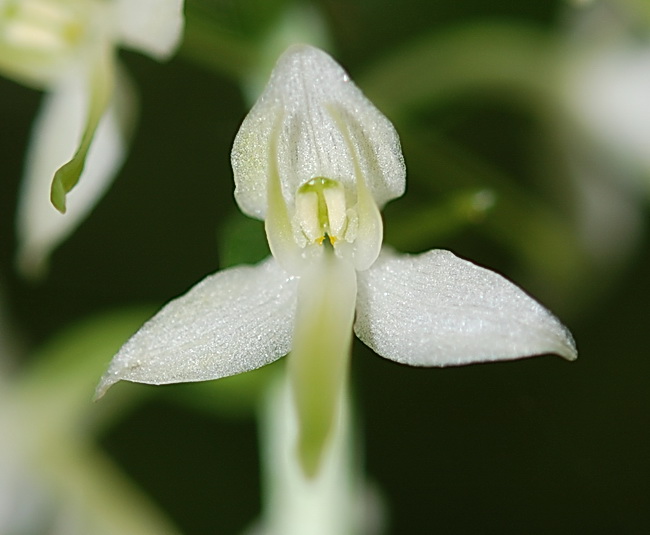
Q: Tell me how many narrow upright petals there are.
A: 2